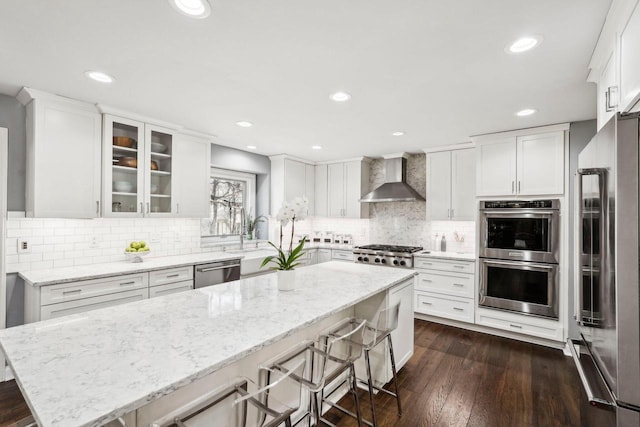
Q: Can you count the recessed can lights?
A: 9